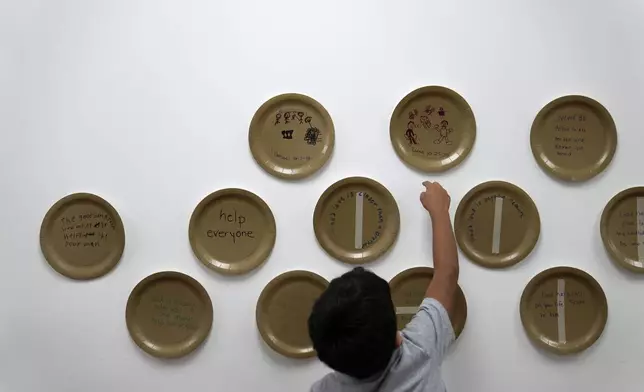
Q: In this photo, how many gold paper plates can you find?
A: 12